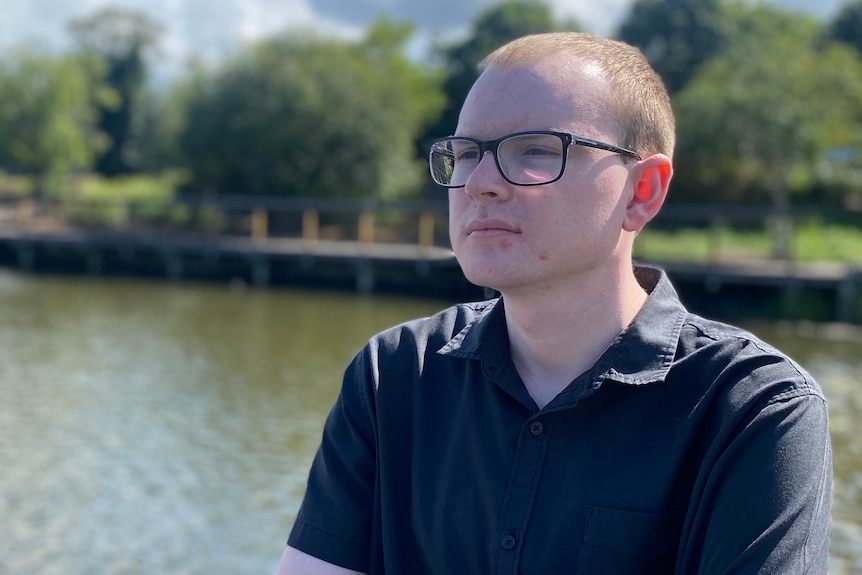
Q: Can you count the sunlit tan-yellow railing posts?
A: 4